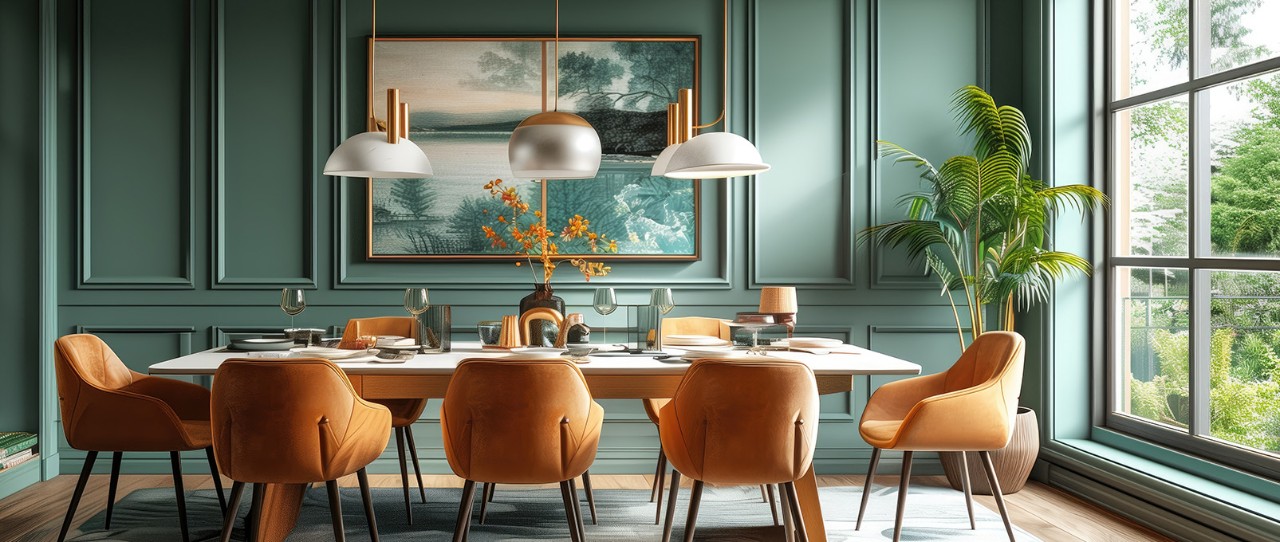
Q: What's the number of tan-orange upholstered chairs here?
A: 7